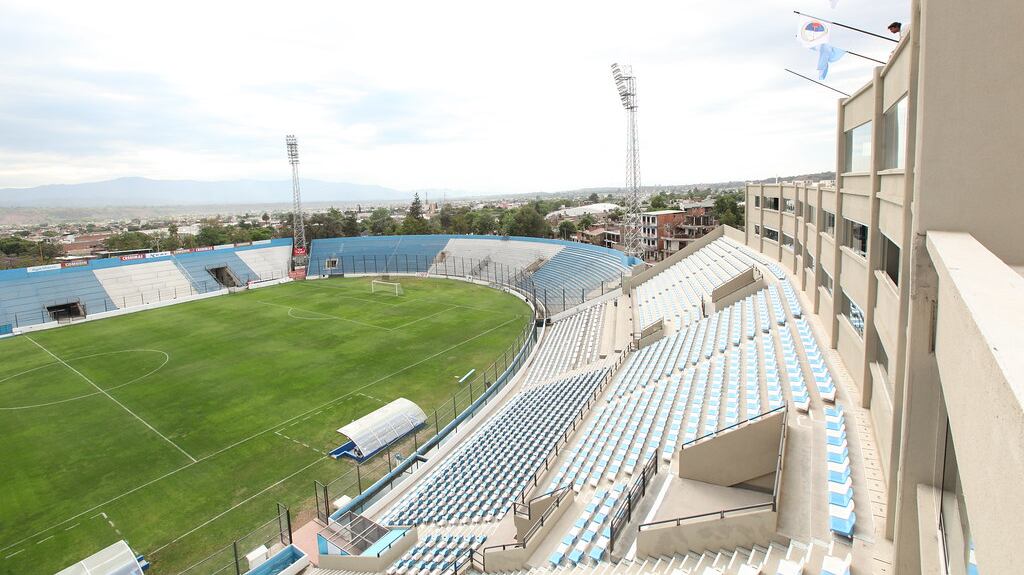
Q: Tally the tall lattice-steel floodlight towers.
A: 2